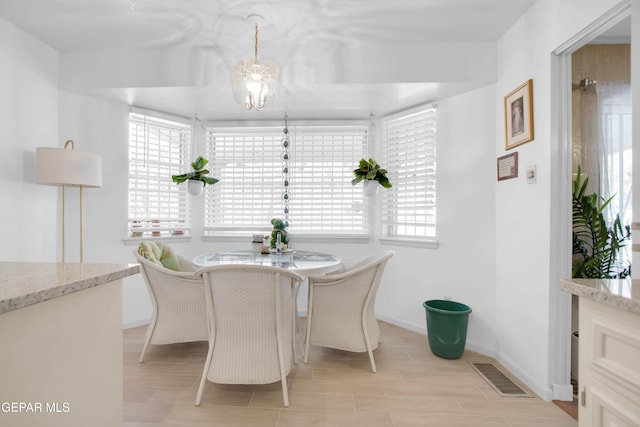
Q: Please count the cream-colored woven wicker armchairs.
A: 3